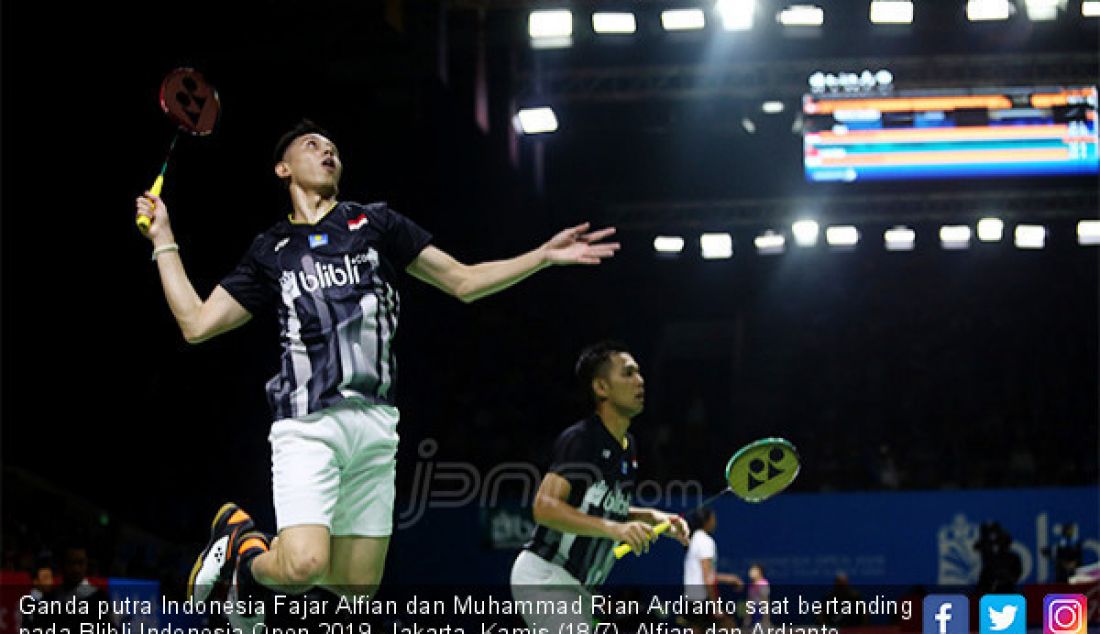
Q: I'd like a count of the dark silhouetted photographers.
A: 2